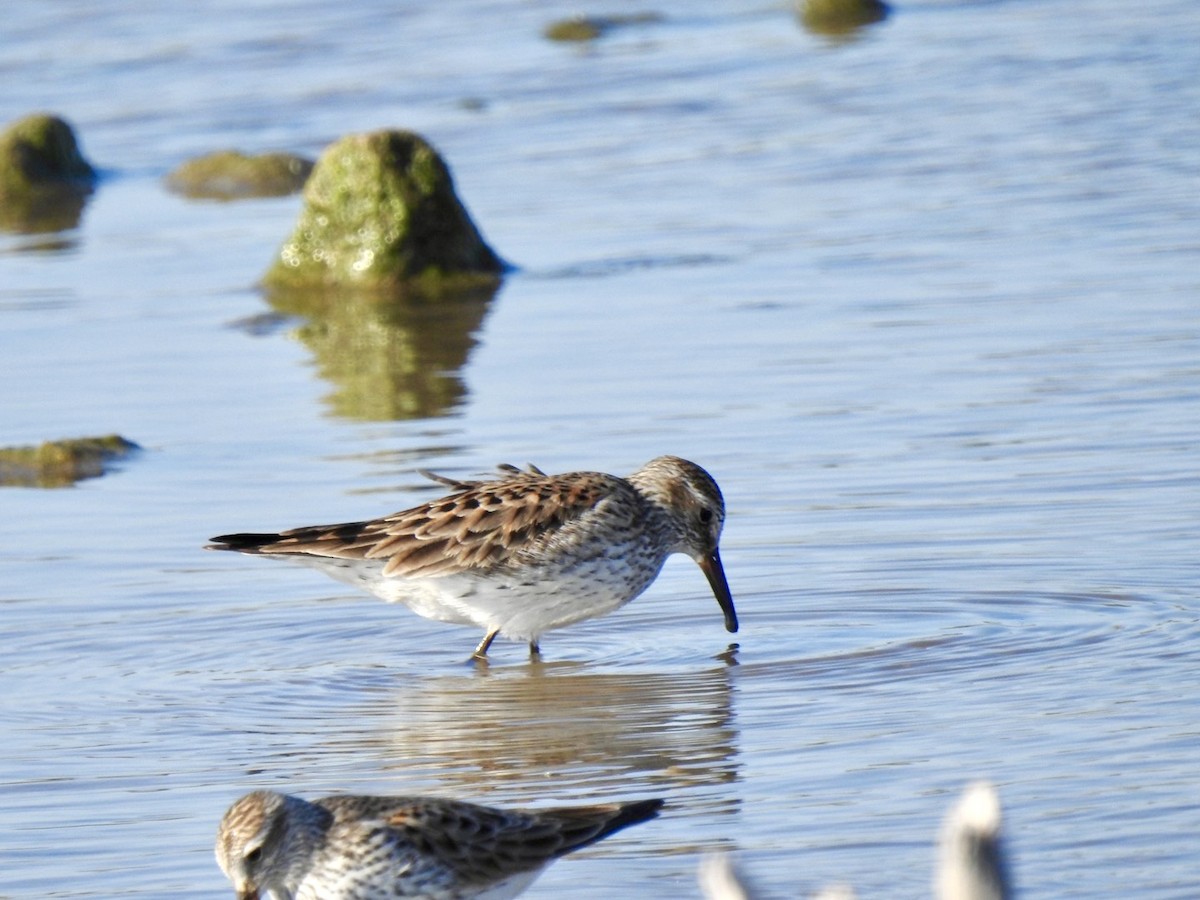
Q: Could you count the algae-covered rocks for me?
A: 6